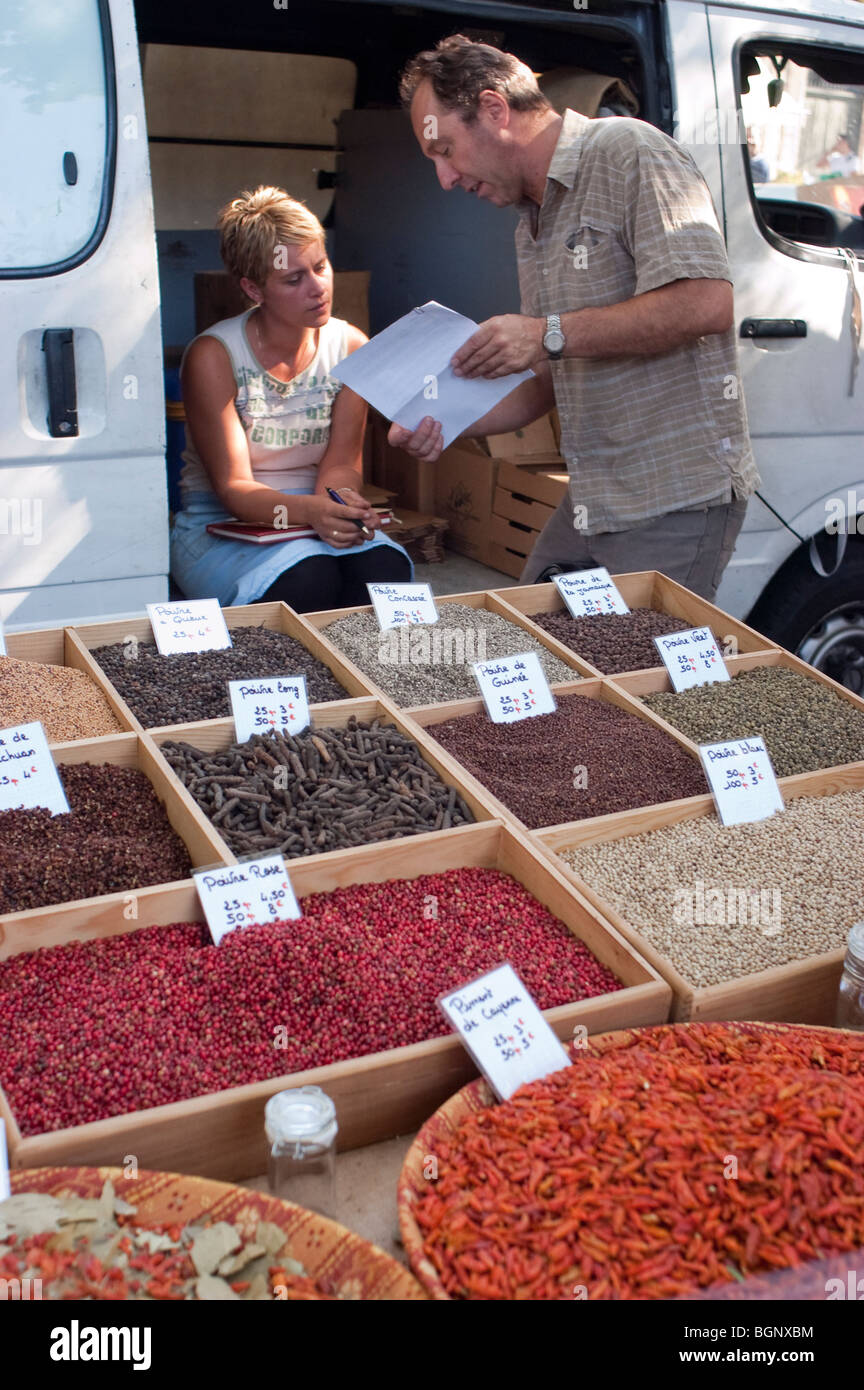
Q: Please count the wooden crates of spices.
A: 10